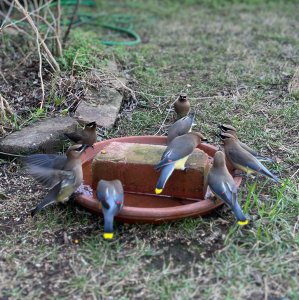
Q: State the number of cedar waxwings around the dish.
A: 9